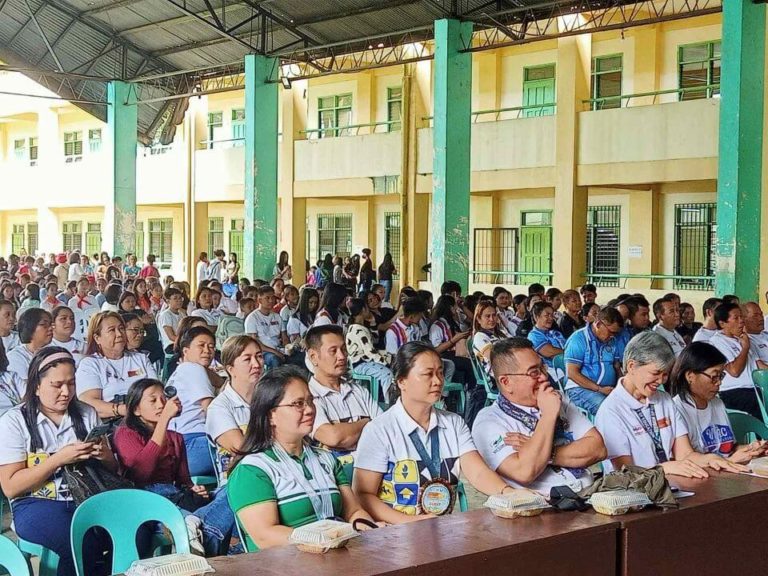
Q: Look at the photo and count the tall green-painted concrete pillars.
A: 4